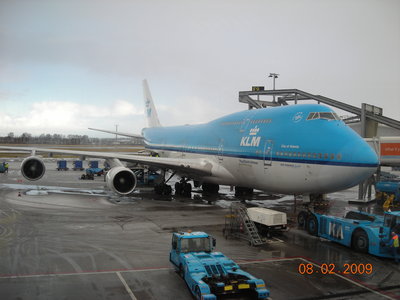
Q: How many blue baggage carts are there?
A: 4